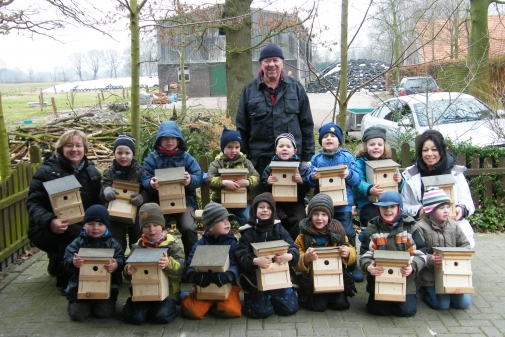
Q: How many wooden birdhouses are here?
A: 15